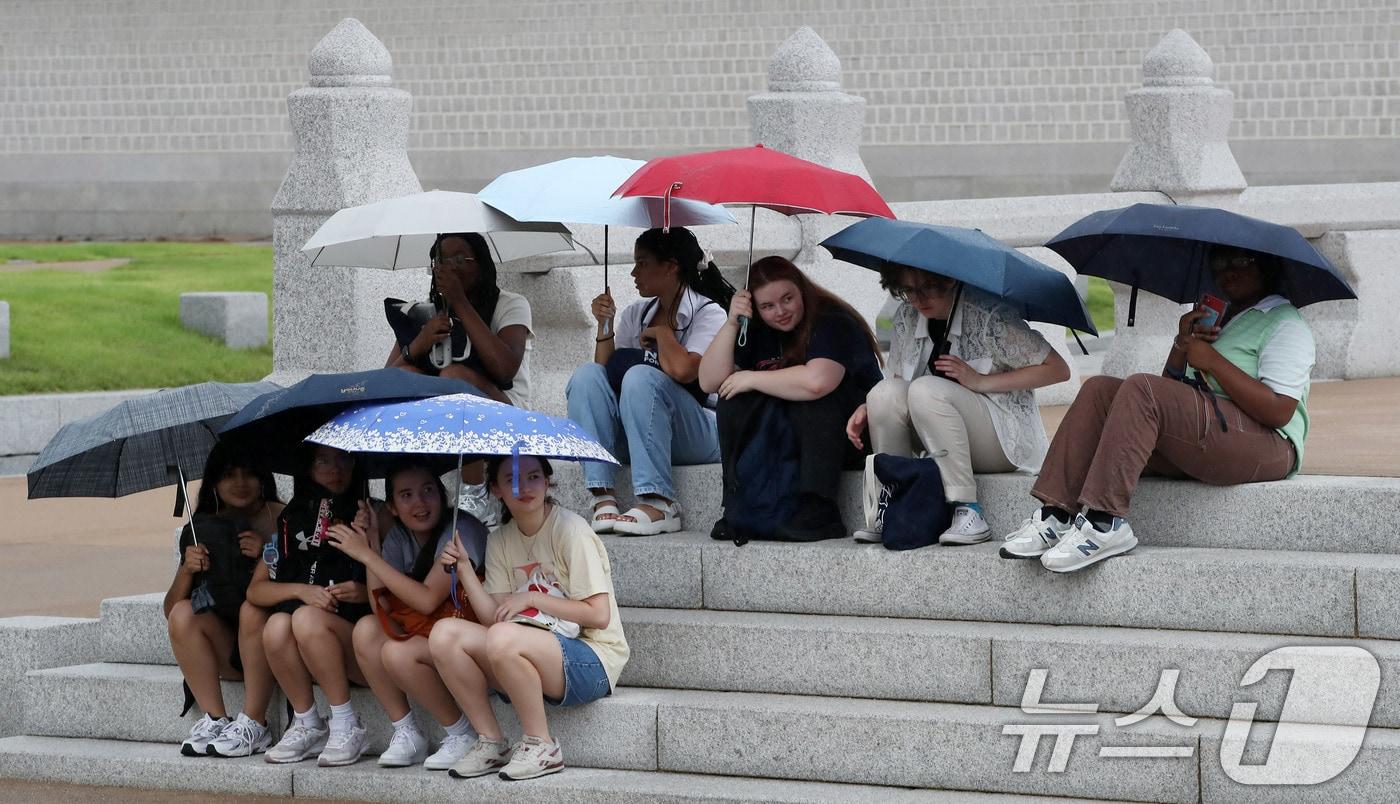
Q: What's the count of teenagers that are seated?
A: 9